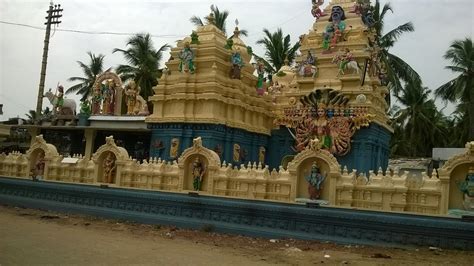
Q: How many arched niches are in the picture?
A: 5